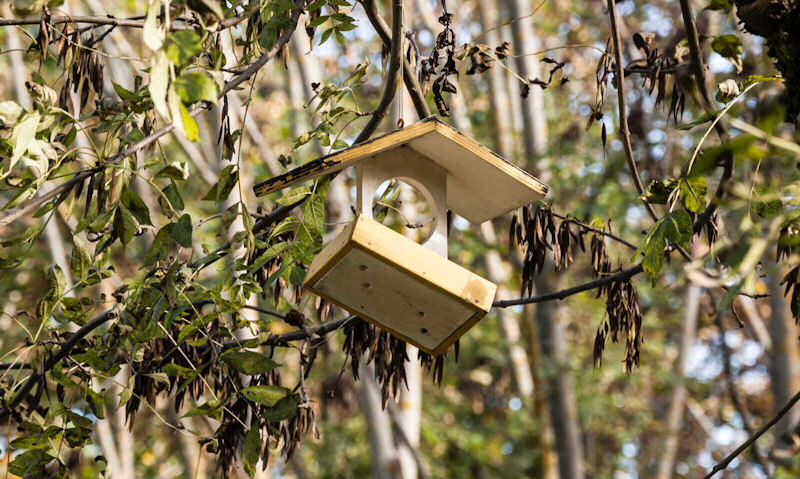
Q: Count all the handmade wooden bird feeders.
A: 1